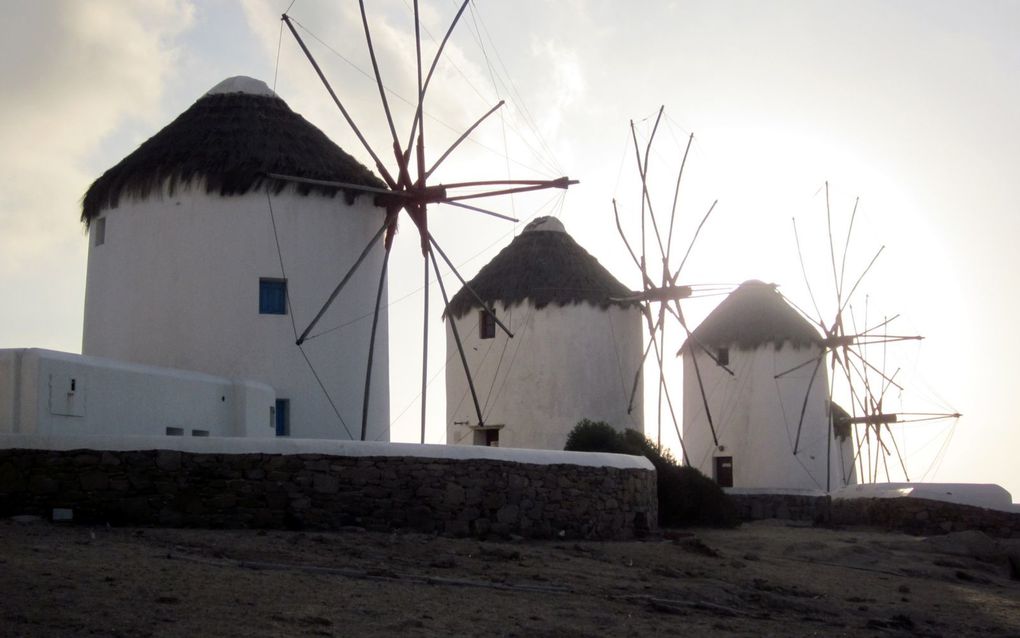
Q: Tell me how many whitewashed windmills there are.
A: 4